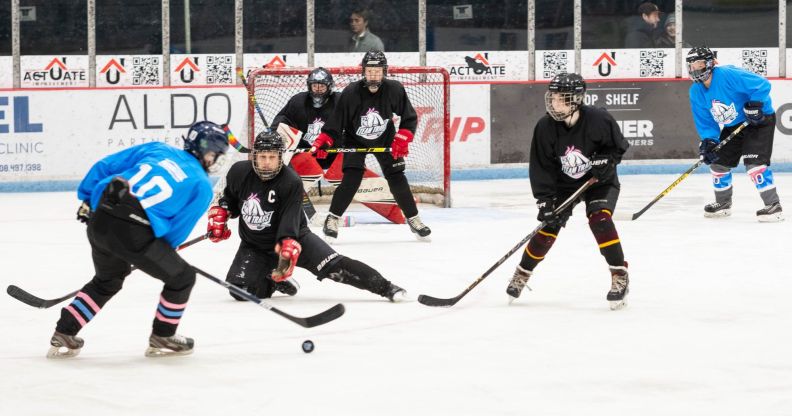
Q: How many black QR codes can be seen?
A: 5